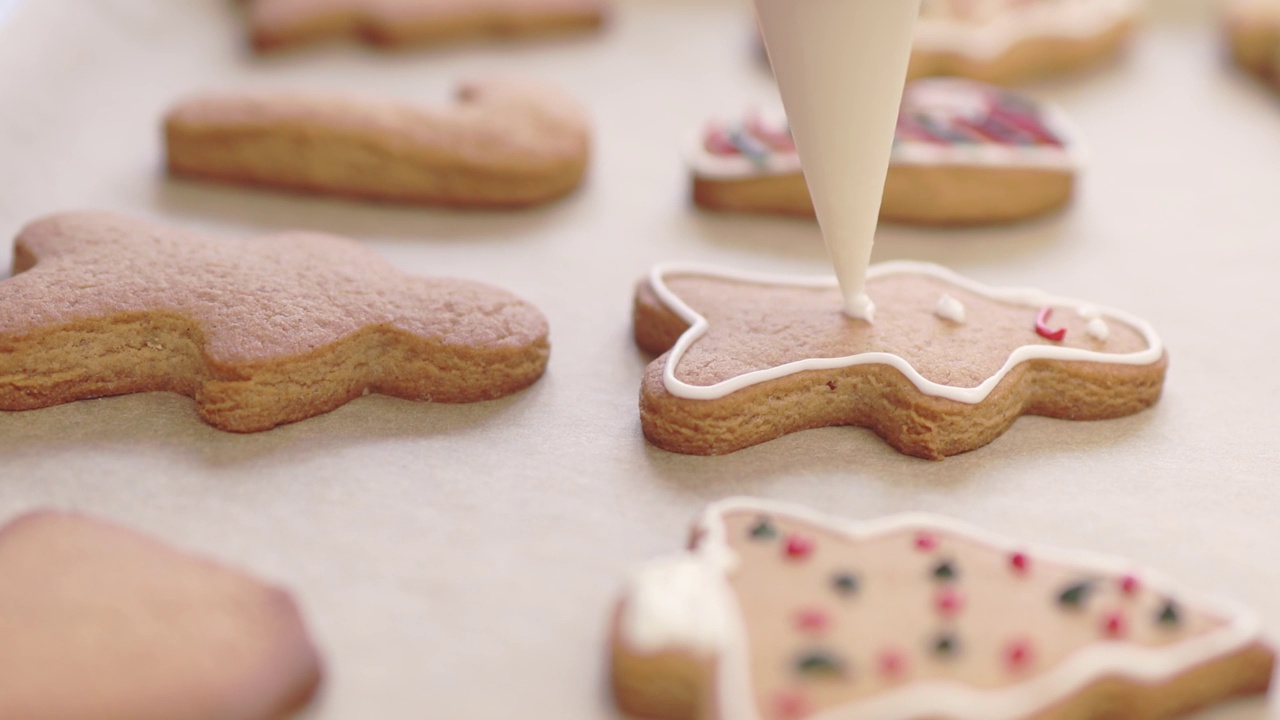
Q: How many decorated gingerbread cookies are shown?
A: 4